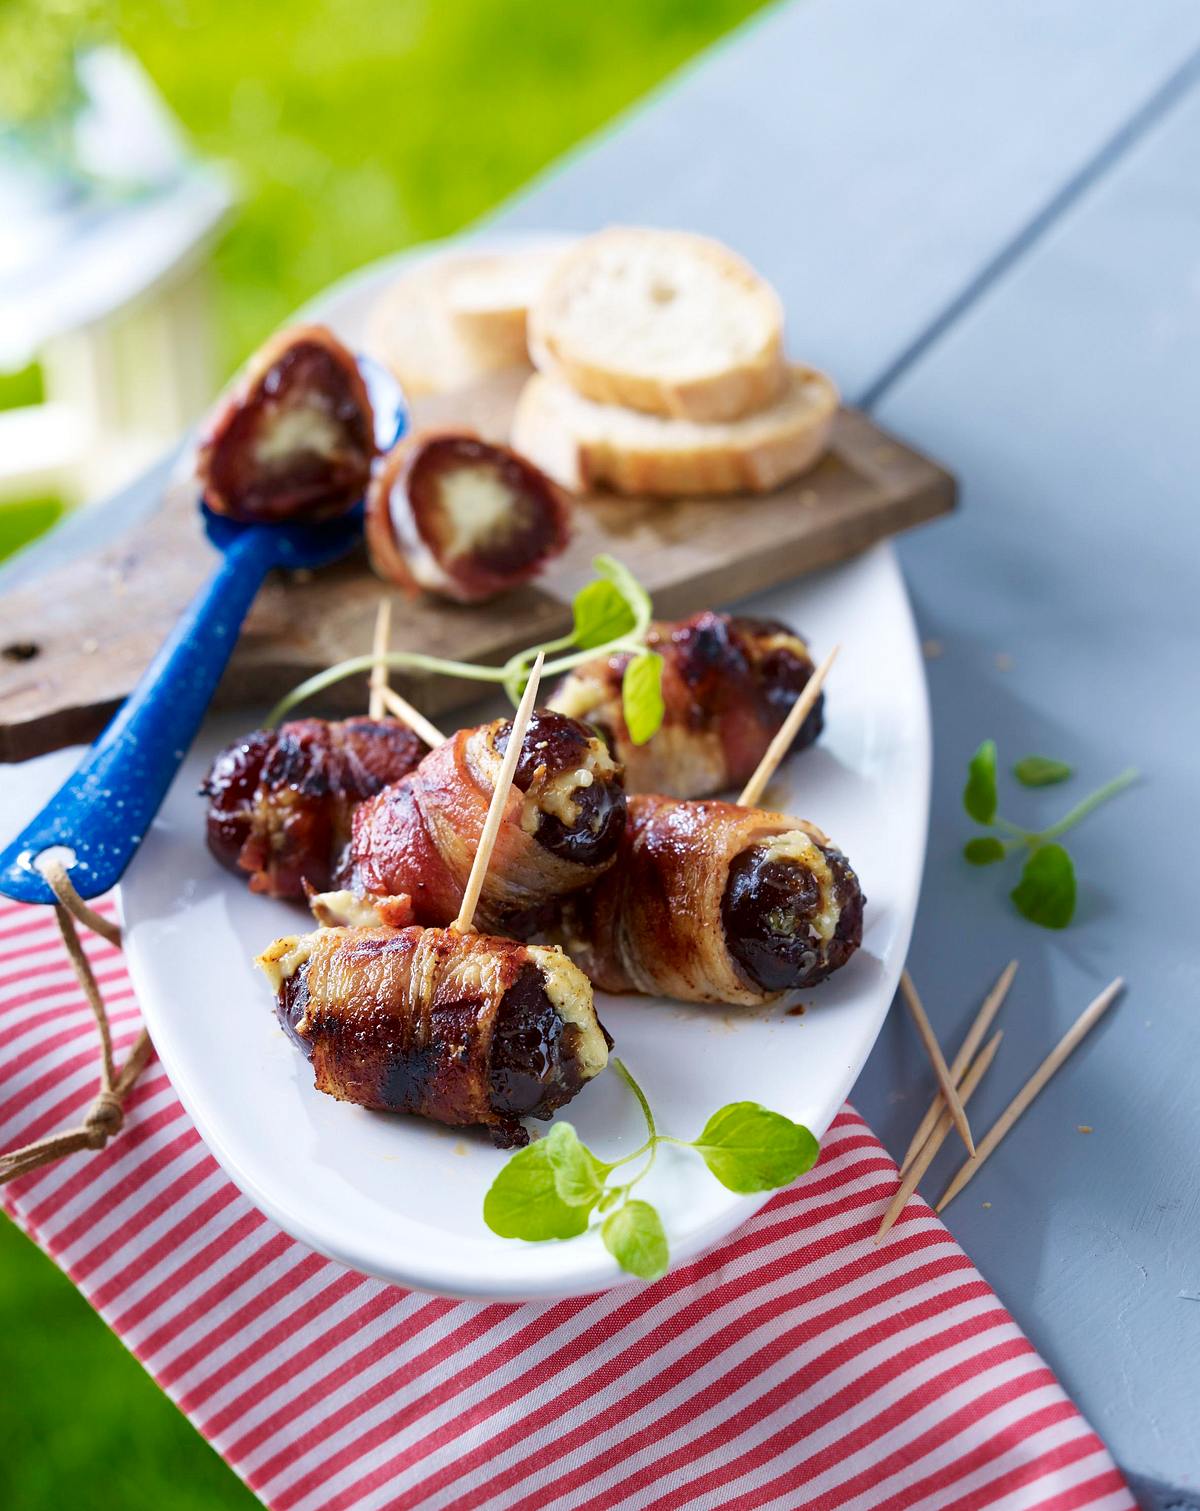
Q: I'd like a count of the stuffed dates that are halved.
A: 2